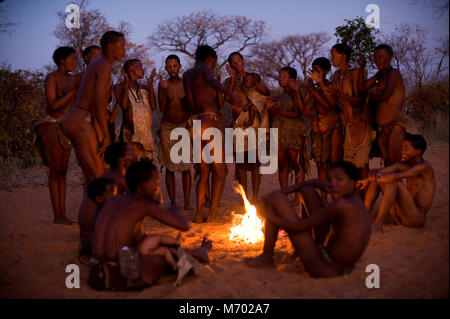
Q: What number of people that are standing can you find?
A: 11